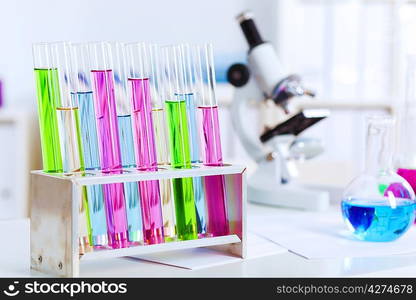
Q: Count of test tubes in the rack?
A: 10